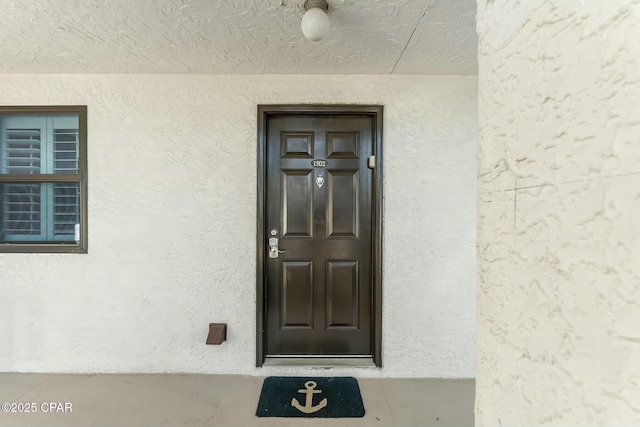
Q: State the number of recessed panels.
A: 6